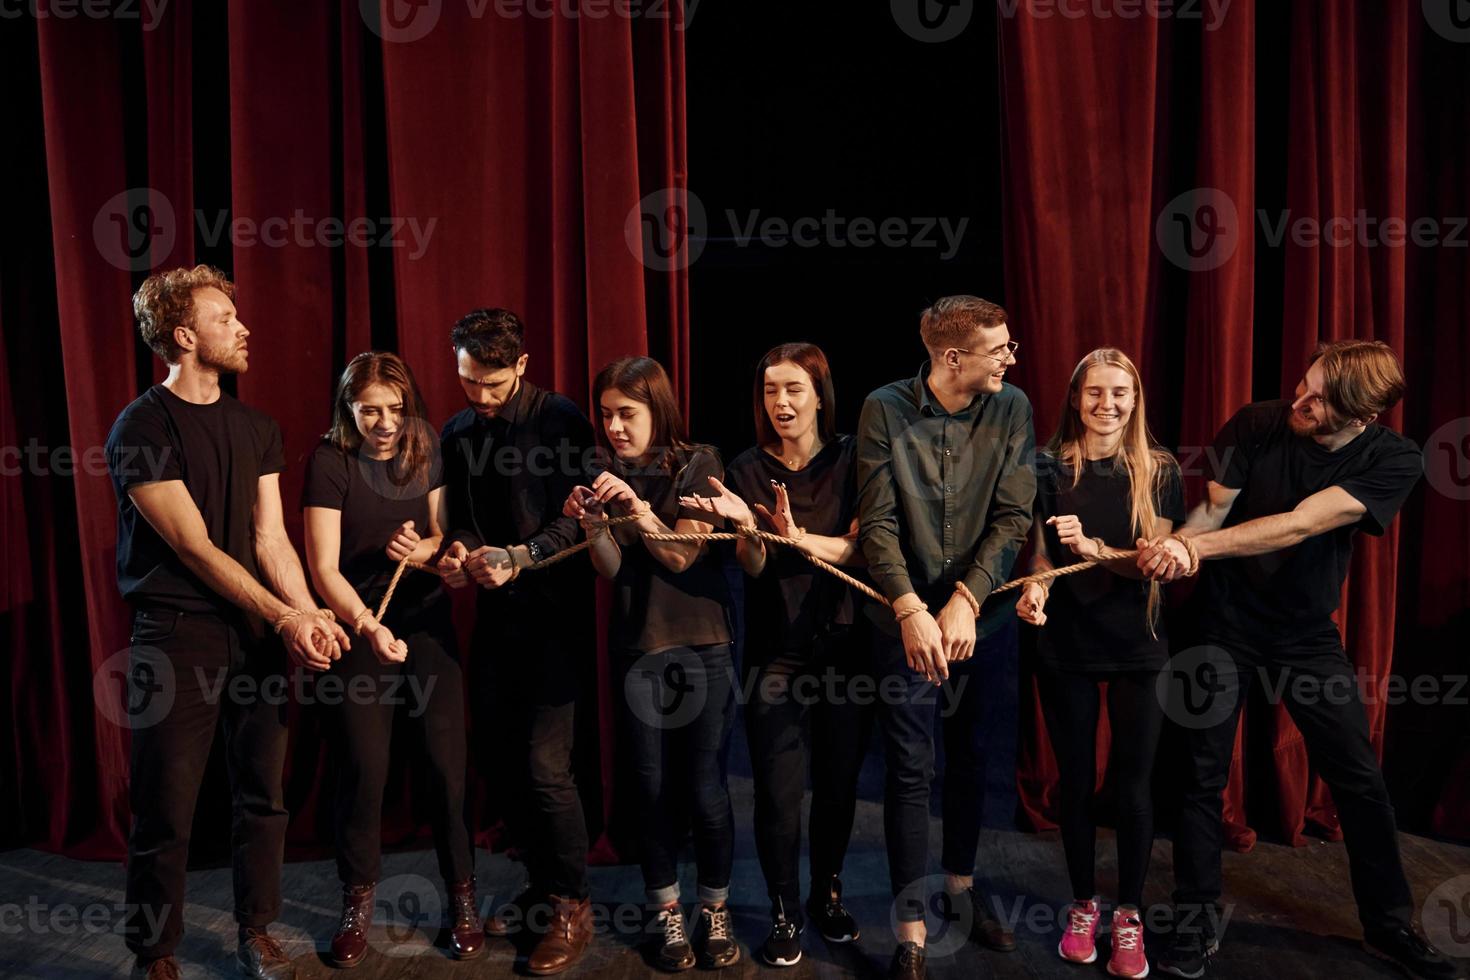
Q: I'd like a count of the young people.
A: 8